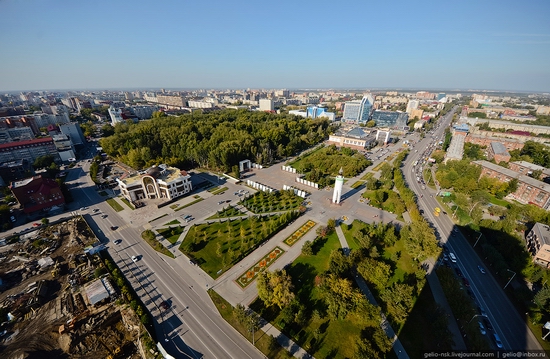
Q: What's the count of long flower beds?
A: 2